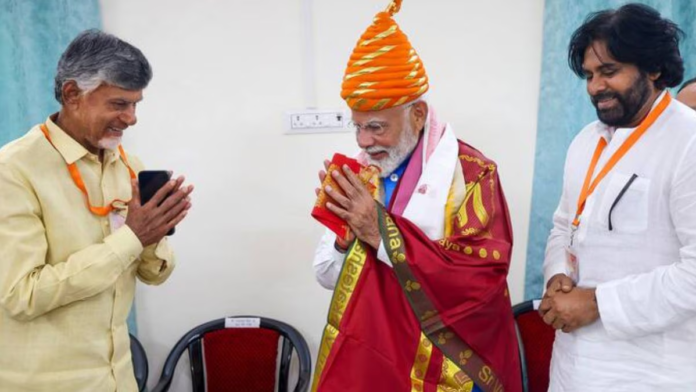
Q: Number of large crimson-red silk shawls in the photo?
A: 1